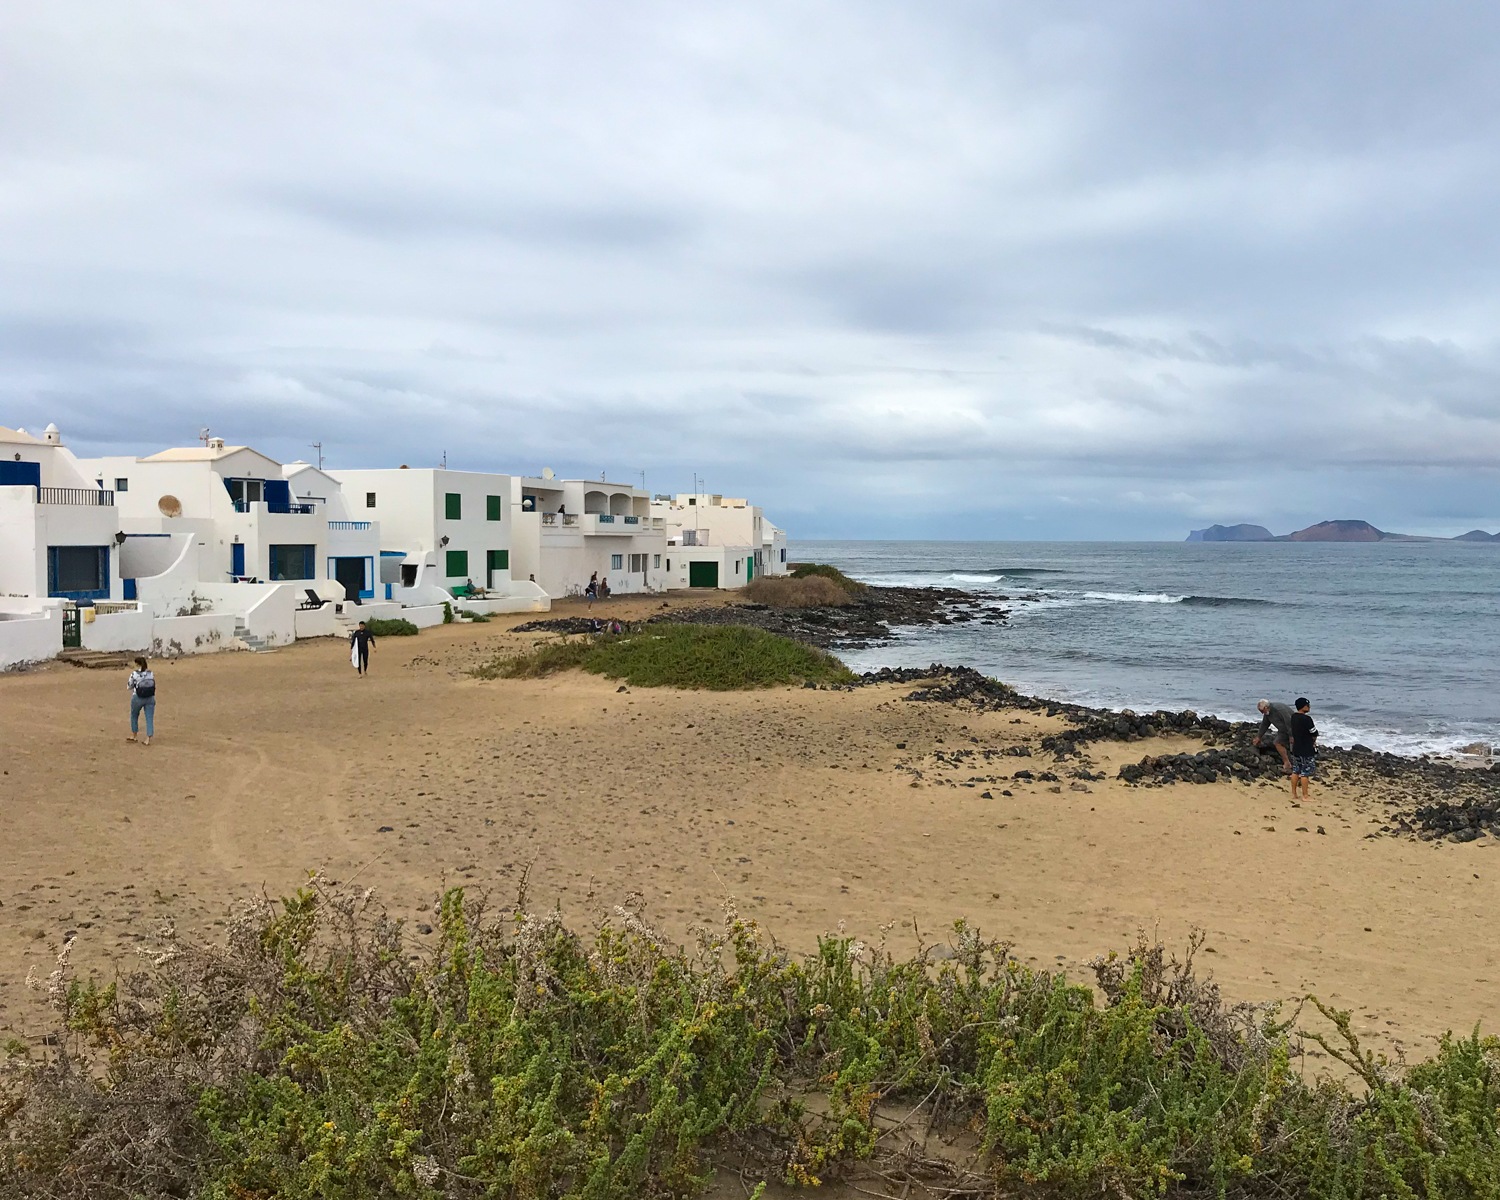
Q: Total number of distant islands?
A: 3